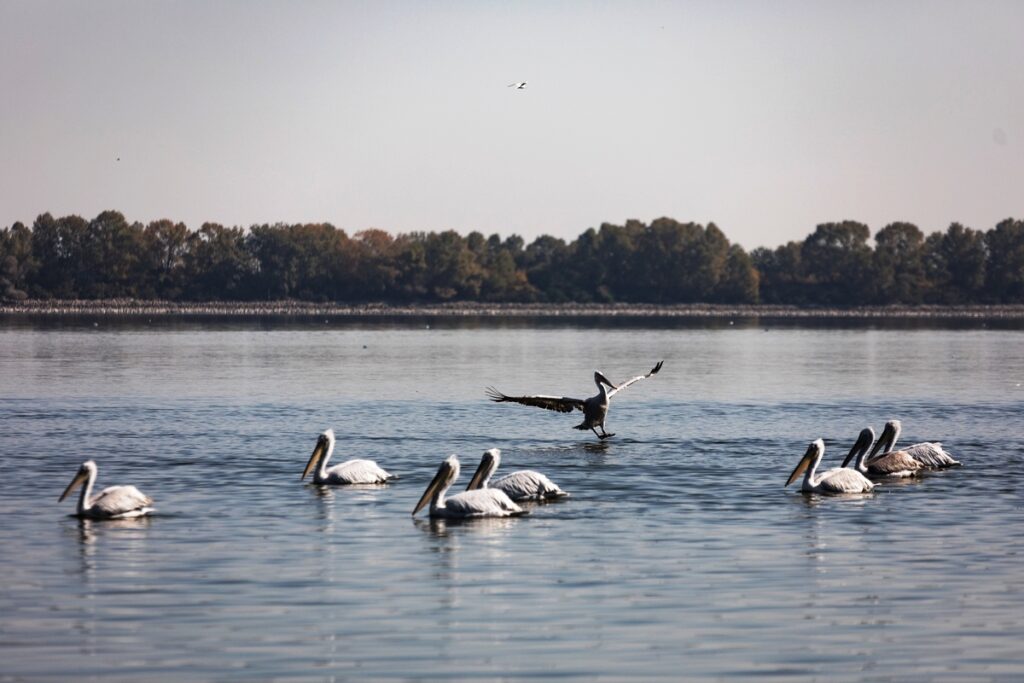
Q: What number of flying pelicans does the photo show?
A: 1